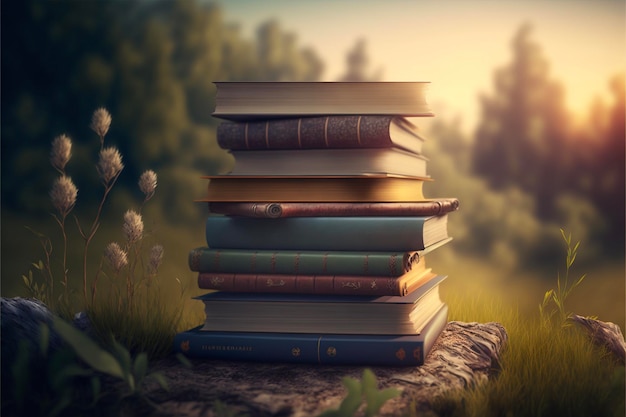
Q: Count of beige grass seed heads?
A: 8